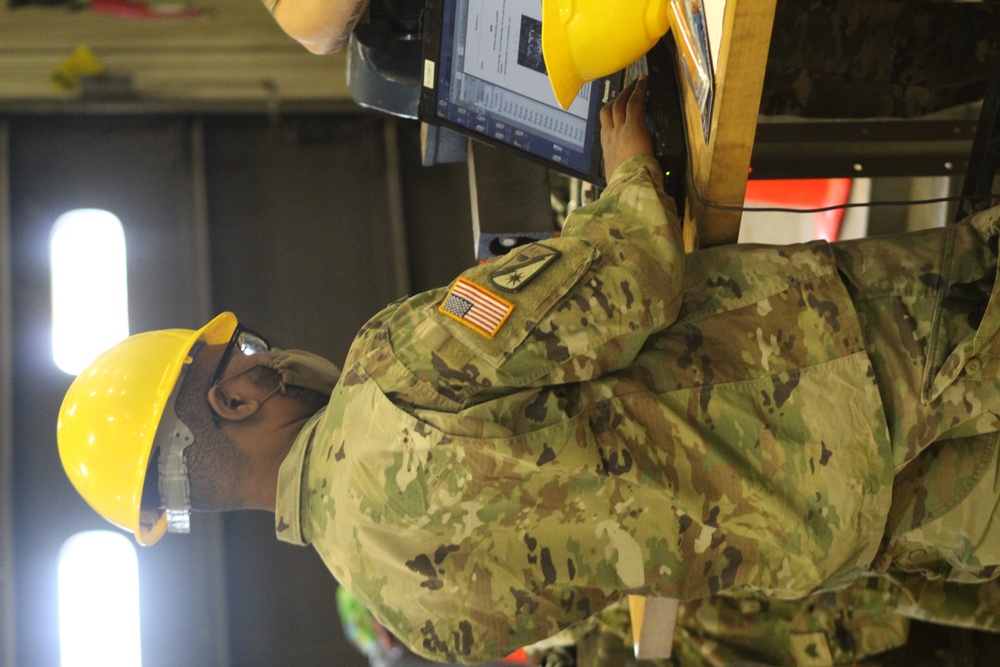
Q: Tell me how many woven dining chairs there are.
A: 0